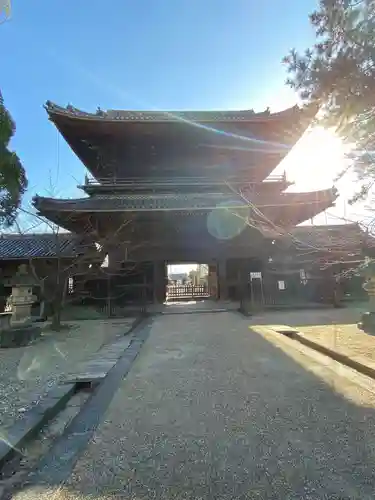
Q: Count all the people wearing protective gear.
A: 0